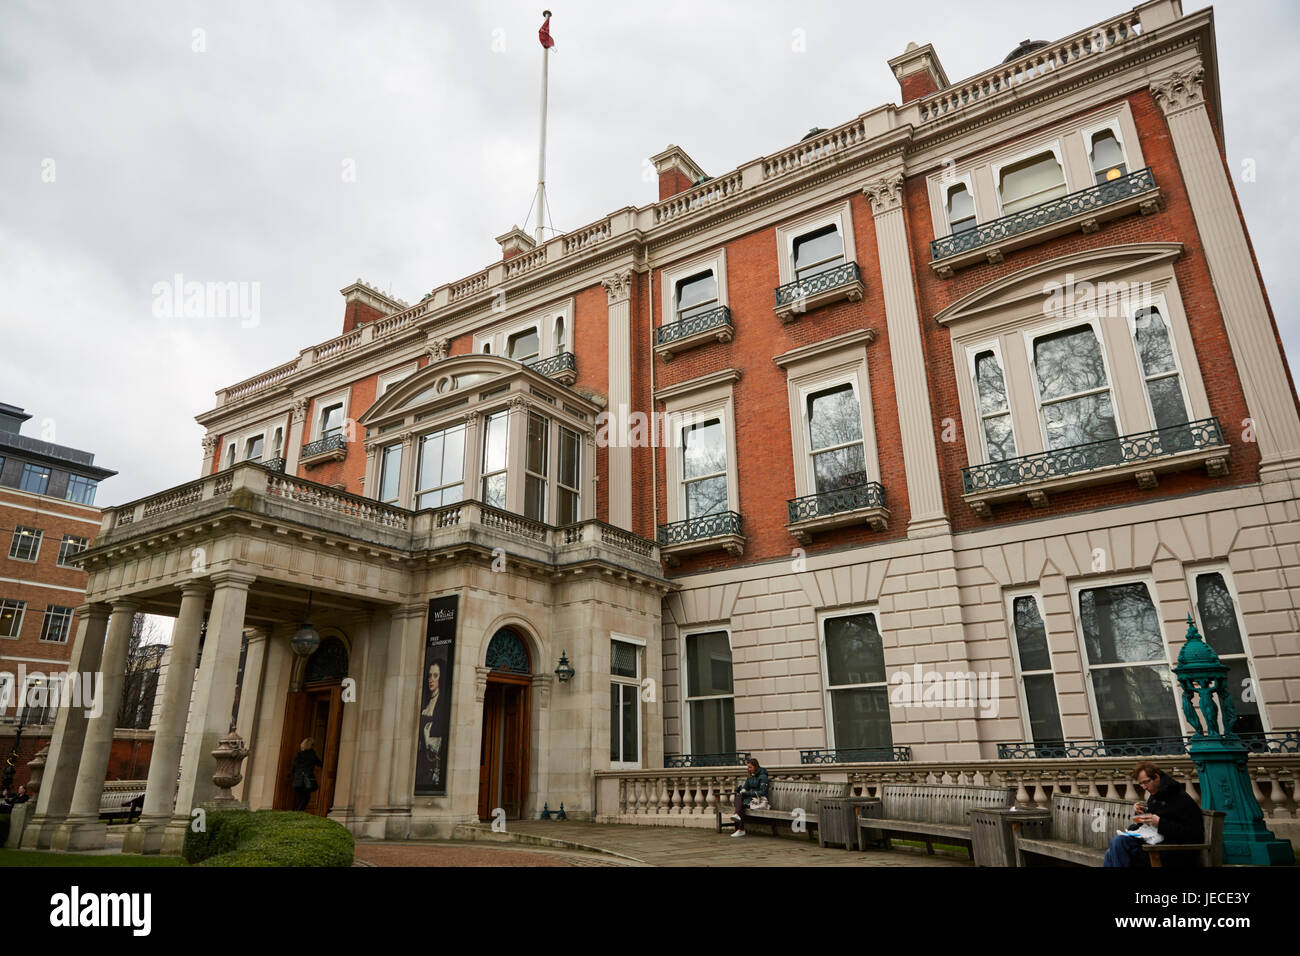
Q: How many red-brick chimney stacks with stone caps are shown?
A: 4